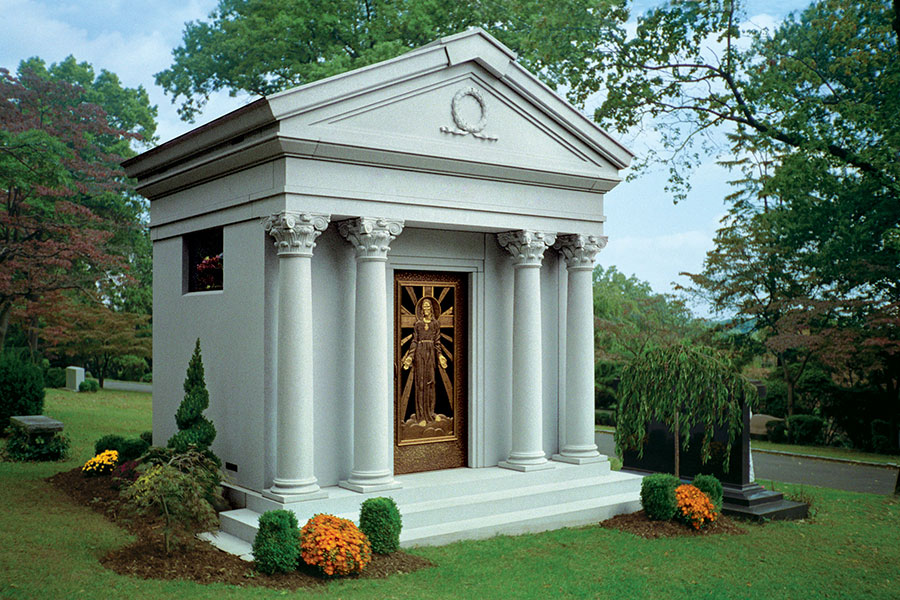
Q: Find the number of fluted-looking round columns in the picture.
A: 4